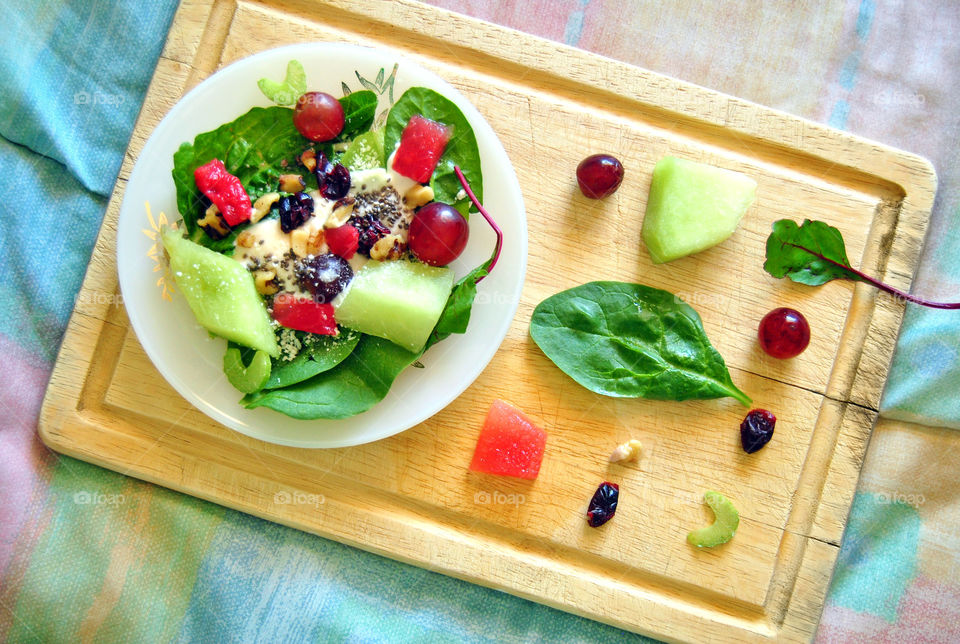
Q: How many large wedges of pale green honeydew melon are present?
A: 3